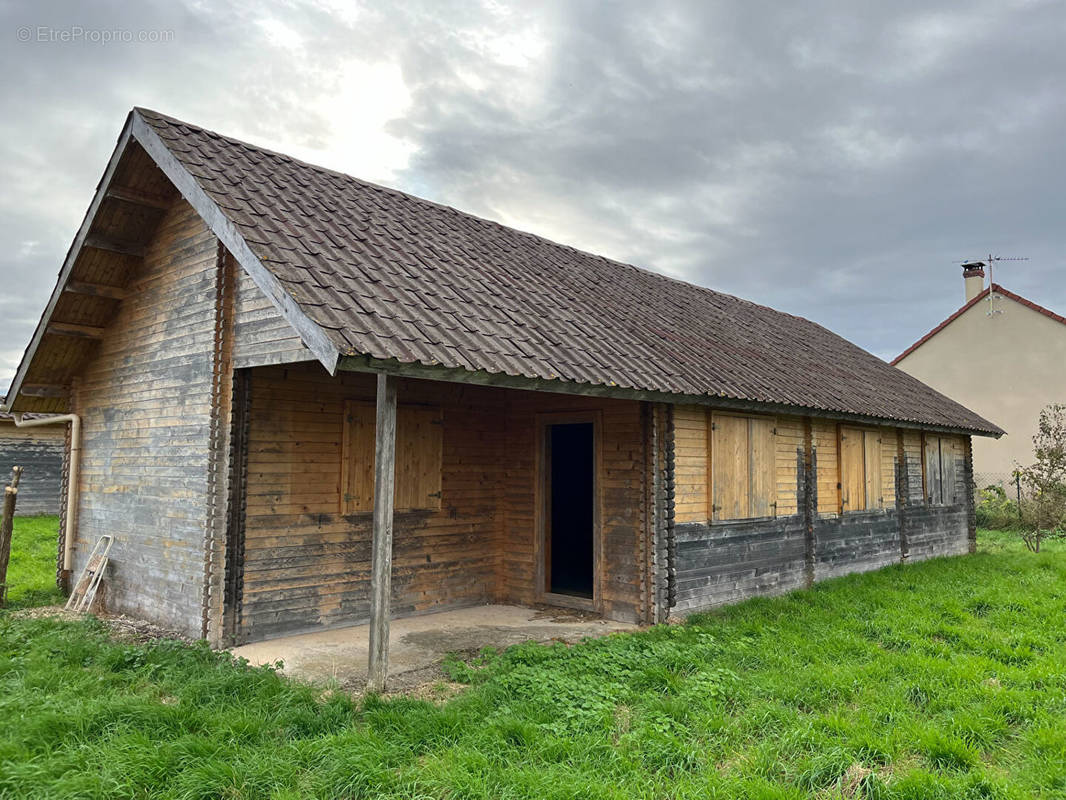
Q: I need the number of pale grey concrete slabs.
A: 1